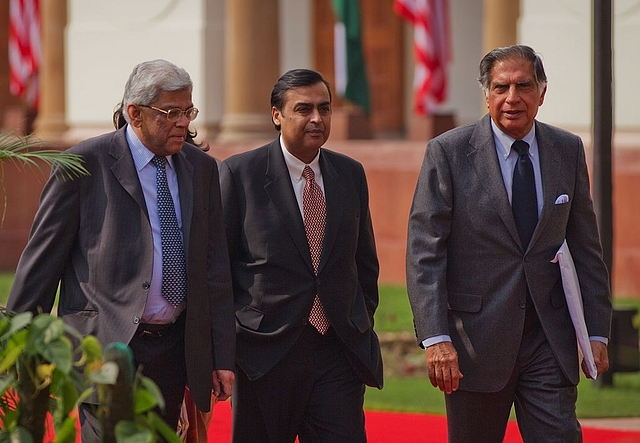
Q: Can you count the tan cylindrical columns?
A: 3